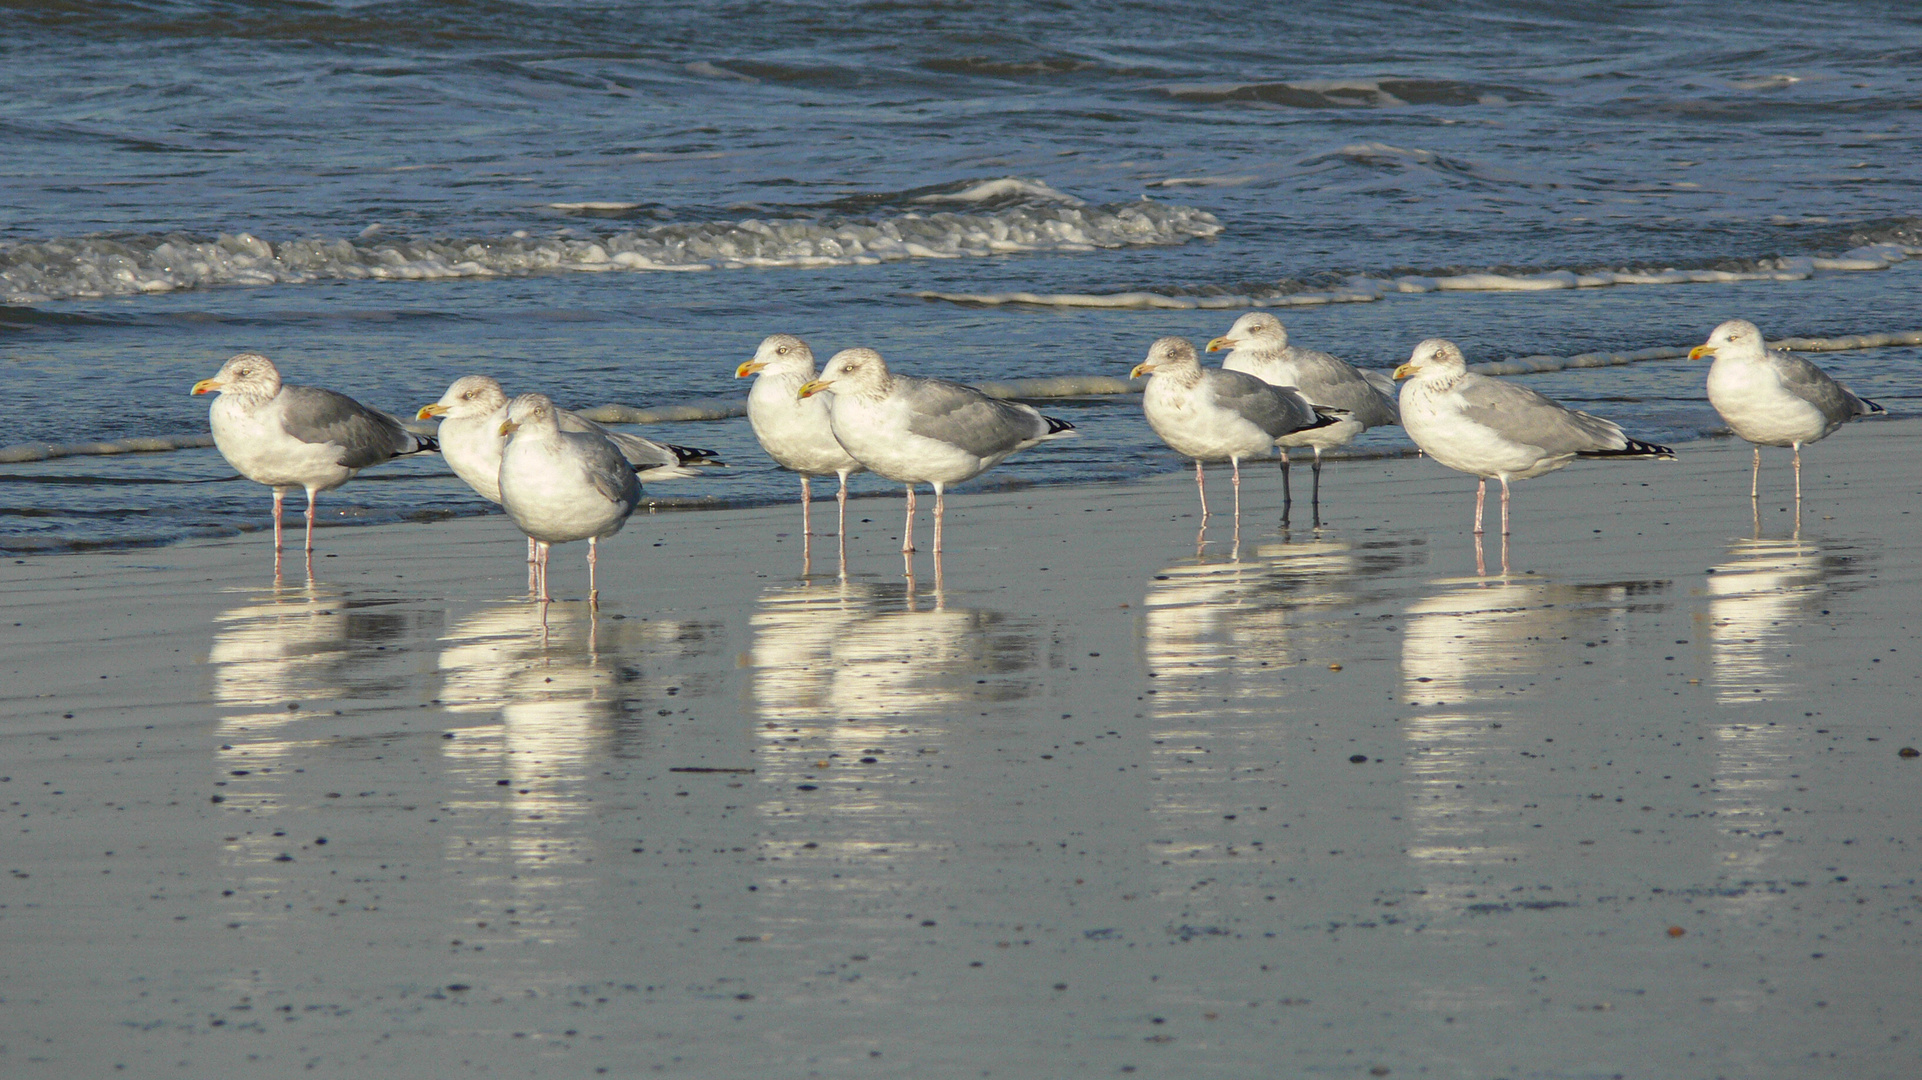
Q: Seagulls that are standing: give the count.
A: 9